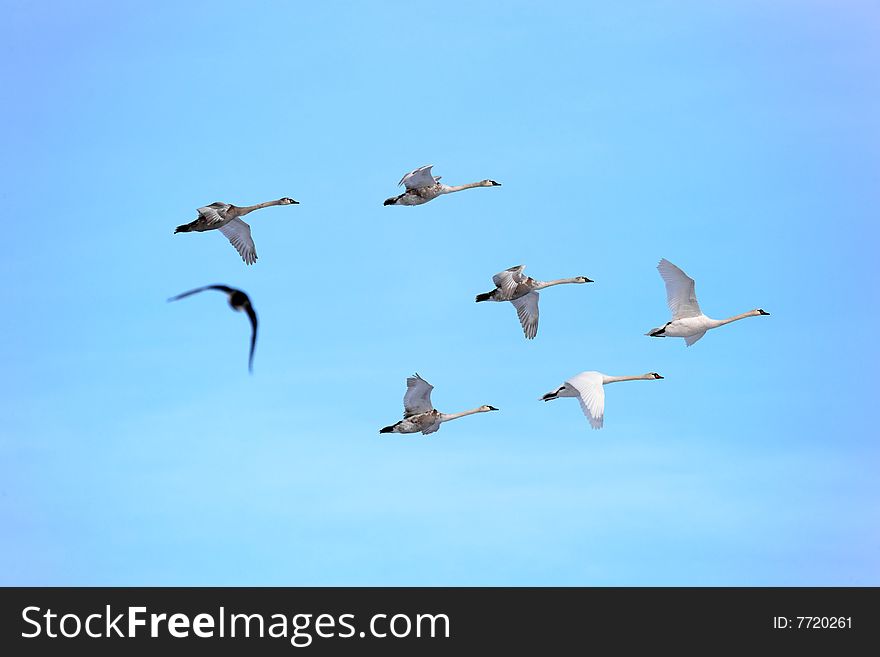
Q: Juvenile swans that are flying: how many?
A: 4